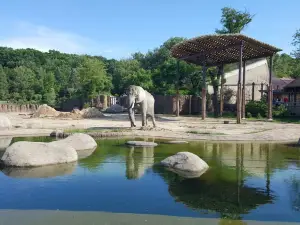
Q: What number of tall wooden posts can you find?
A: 6